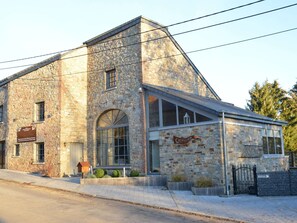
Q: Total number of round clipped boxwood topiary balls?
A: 3